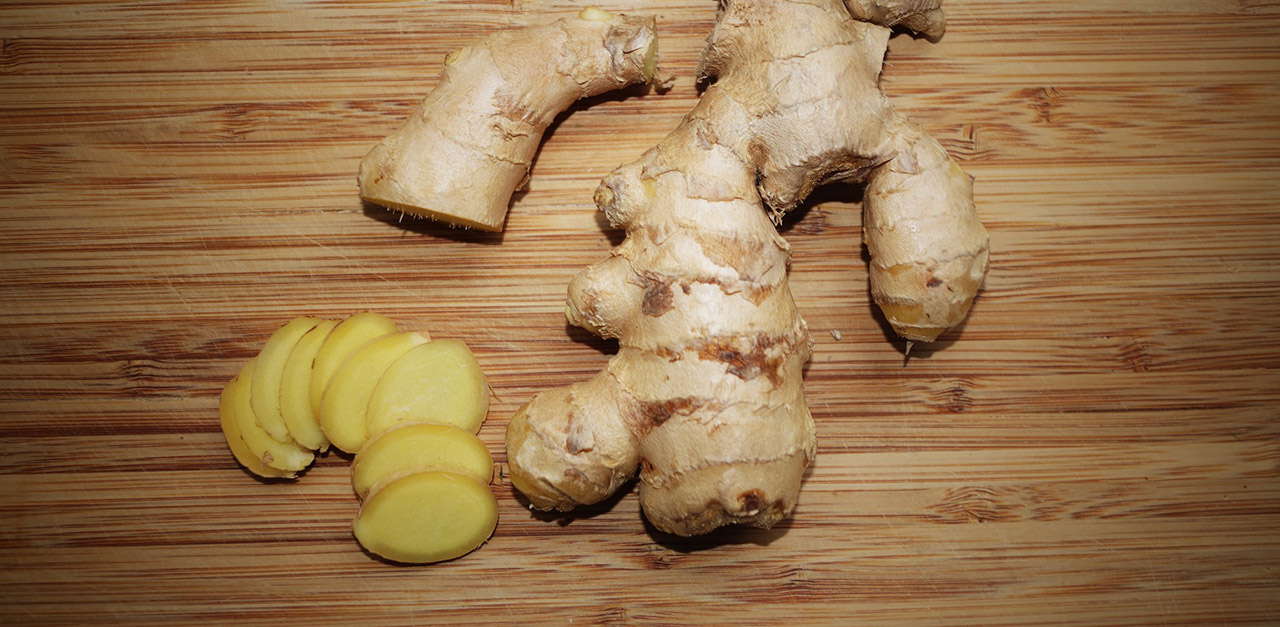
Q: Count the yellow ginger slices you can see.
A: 9